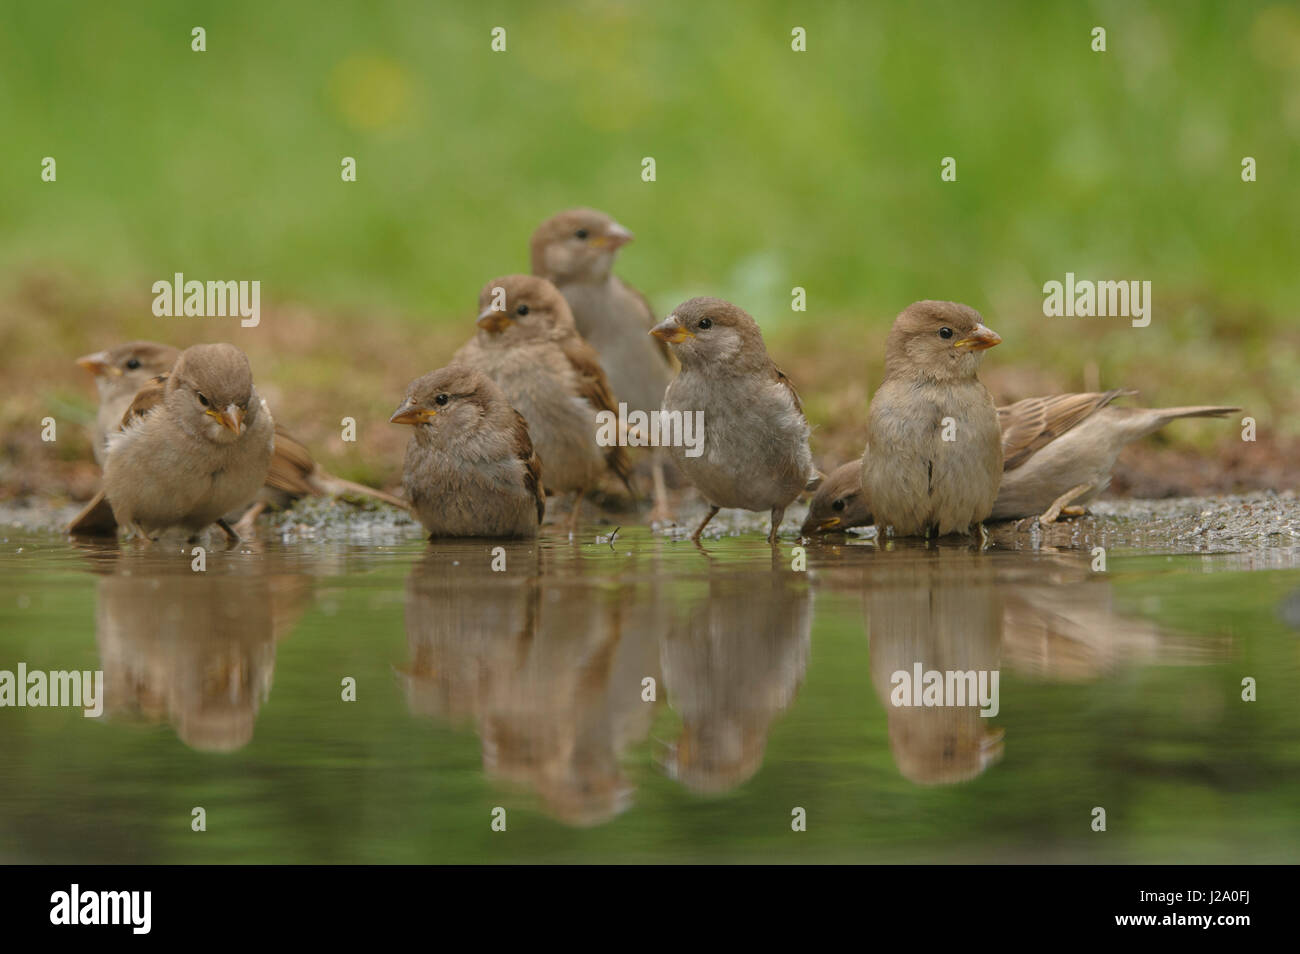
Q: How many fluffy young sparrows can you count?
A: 8